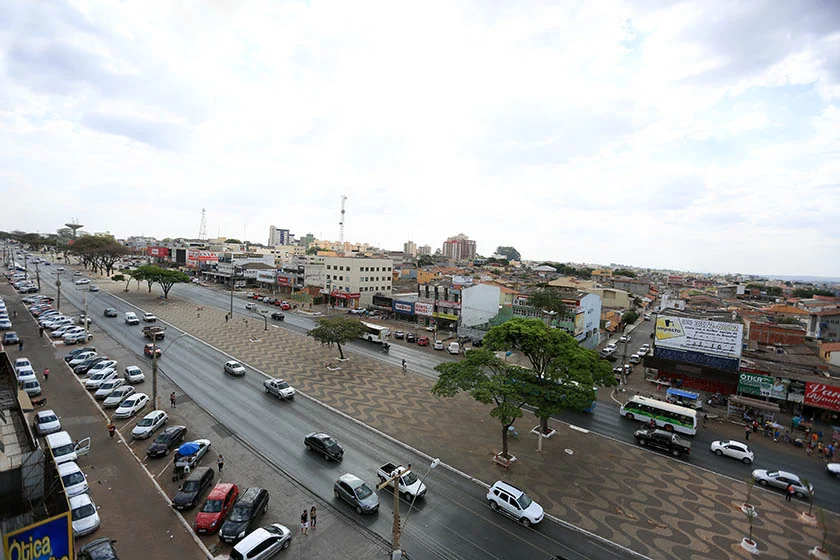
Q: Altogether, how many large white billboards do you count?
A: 1